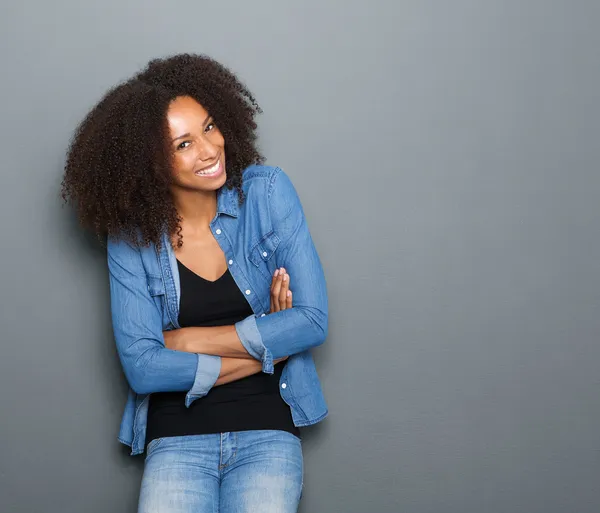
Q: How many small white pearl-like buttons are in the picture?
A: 6